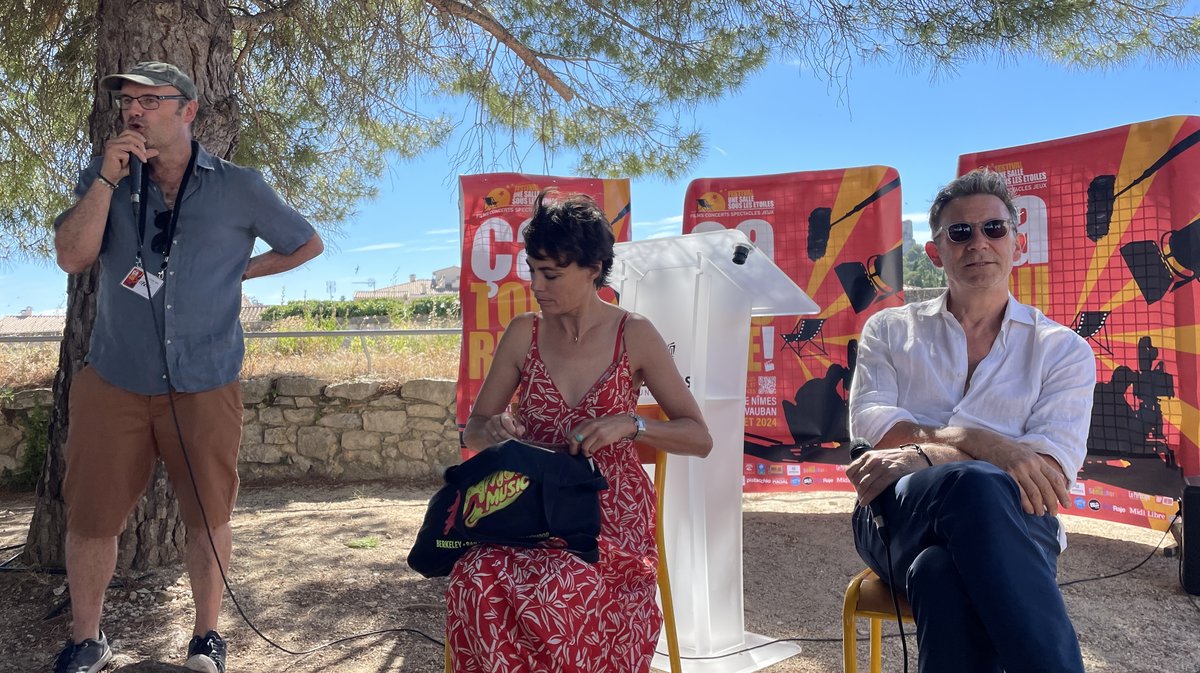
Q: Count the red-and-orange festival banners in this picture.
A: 3